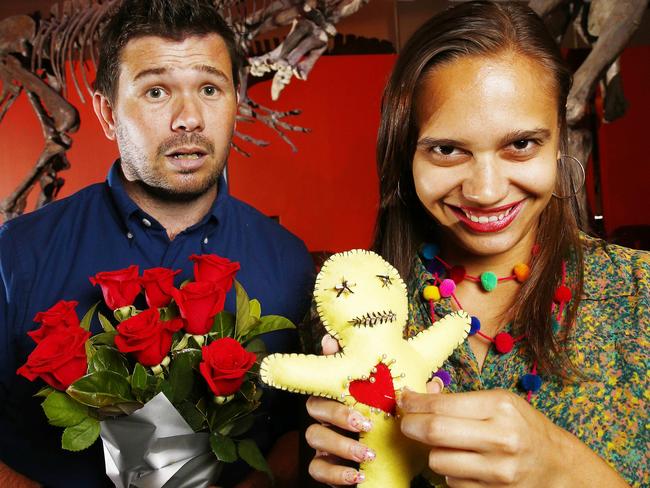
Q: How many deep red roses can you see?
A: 8